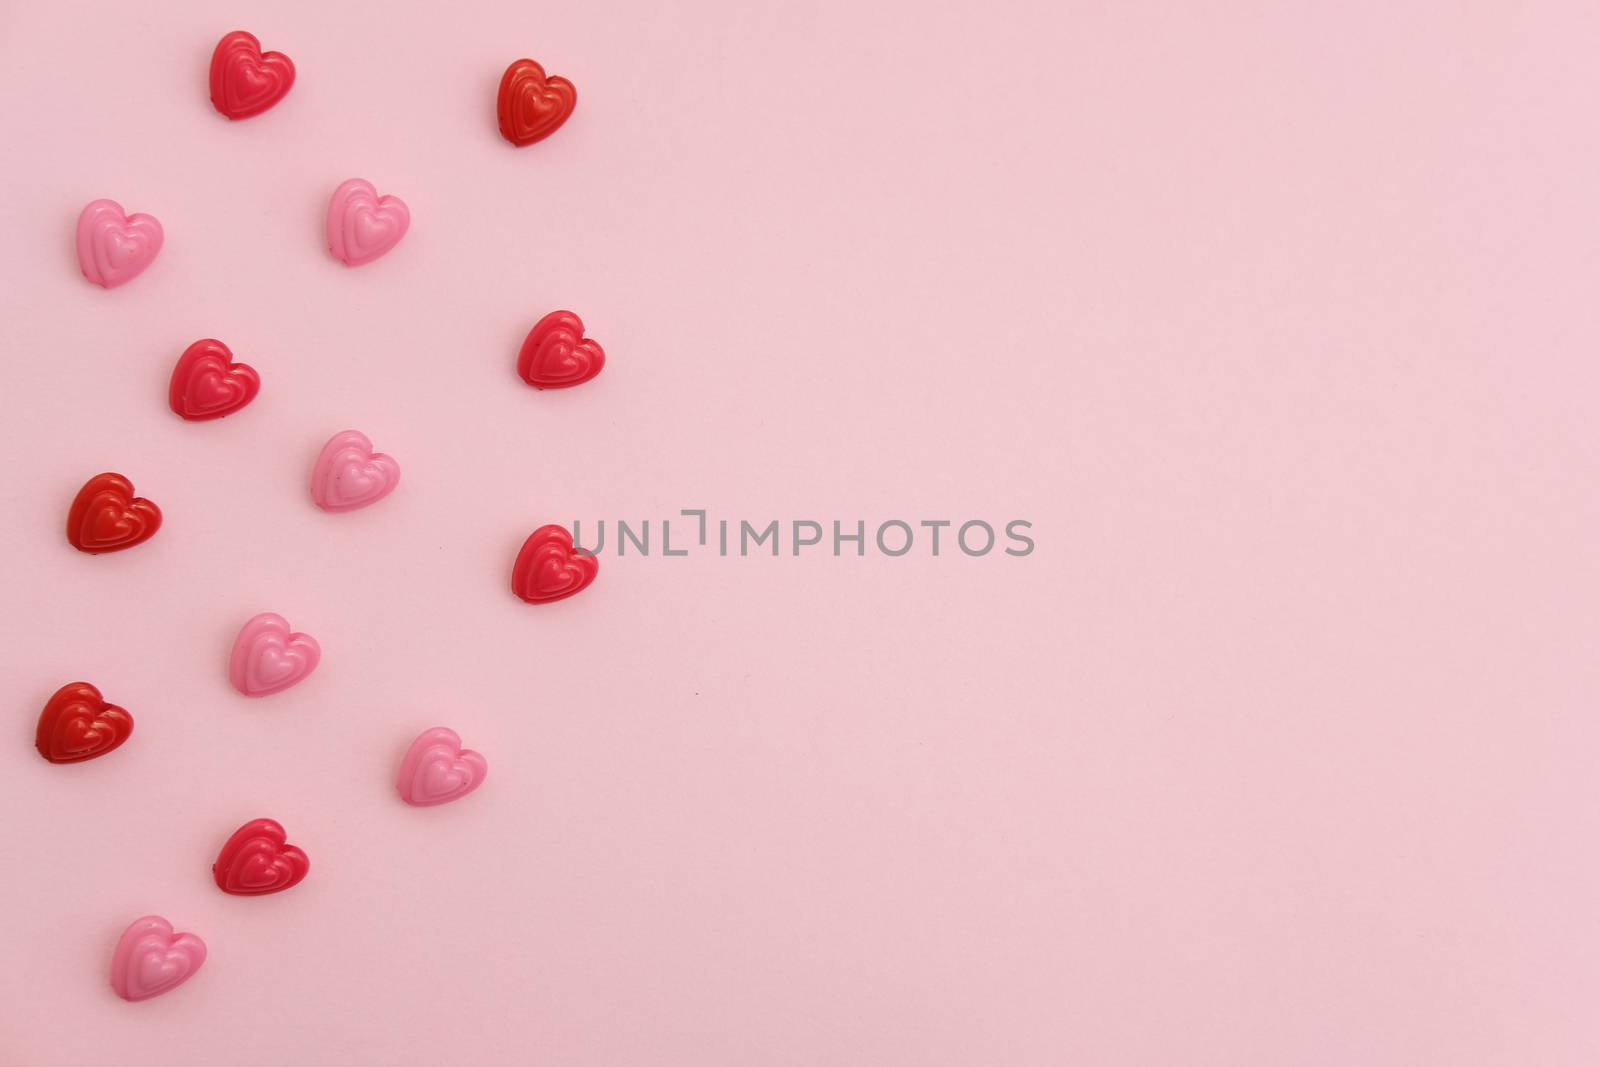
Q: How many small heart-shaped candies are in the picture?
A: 14